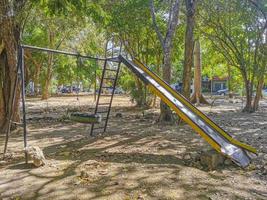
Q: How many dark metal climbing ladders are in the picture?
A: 1